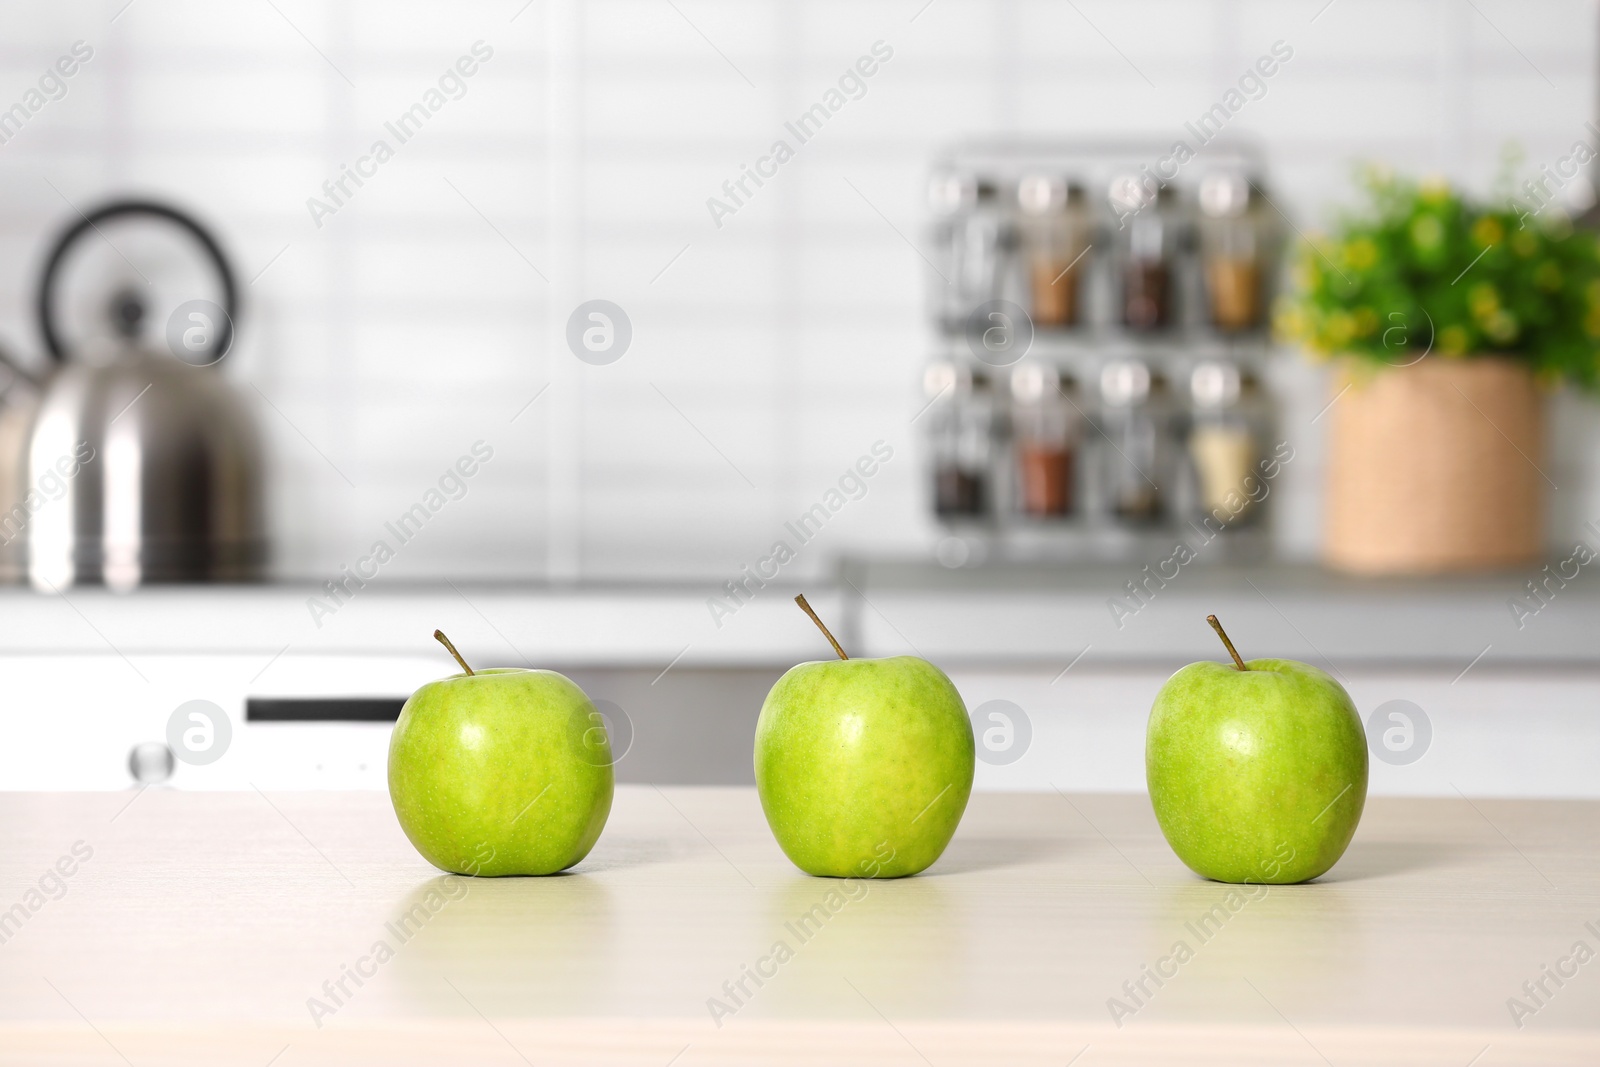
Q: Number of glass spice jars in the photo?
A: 8